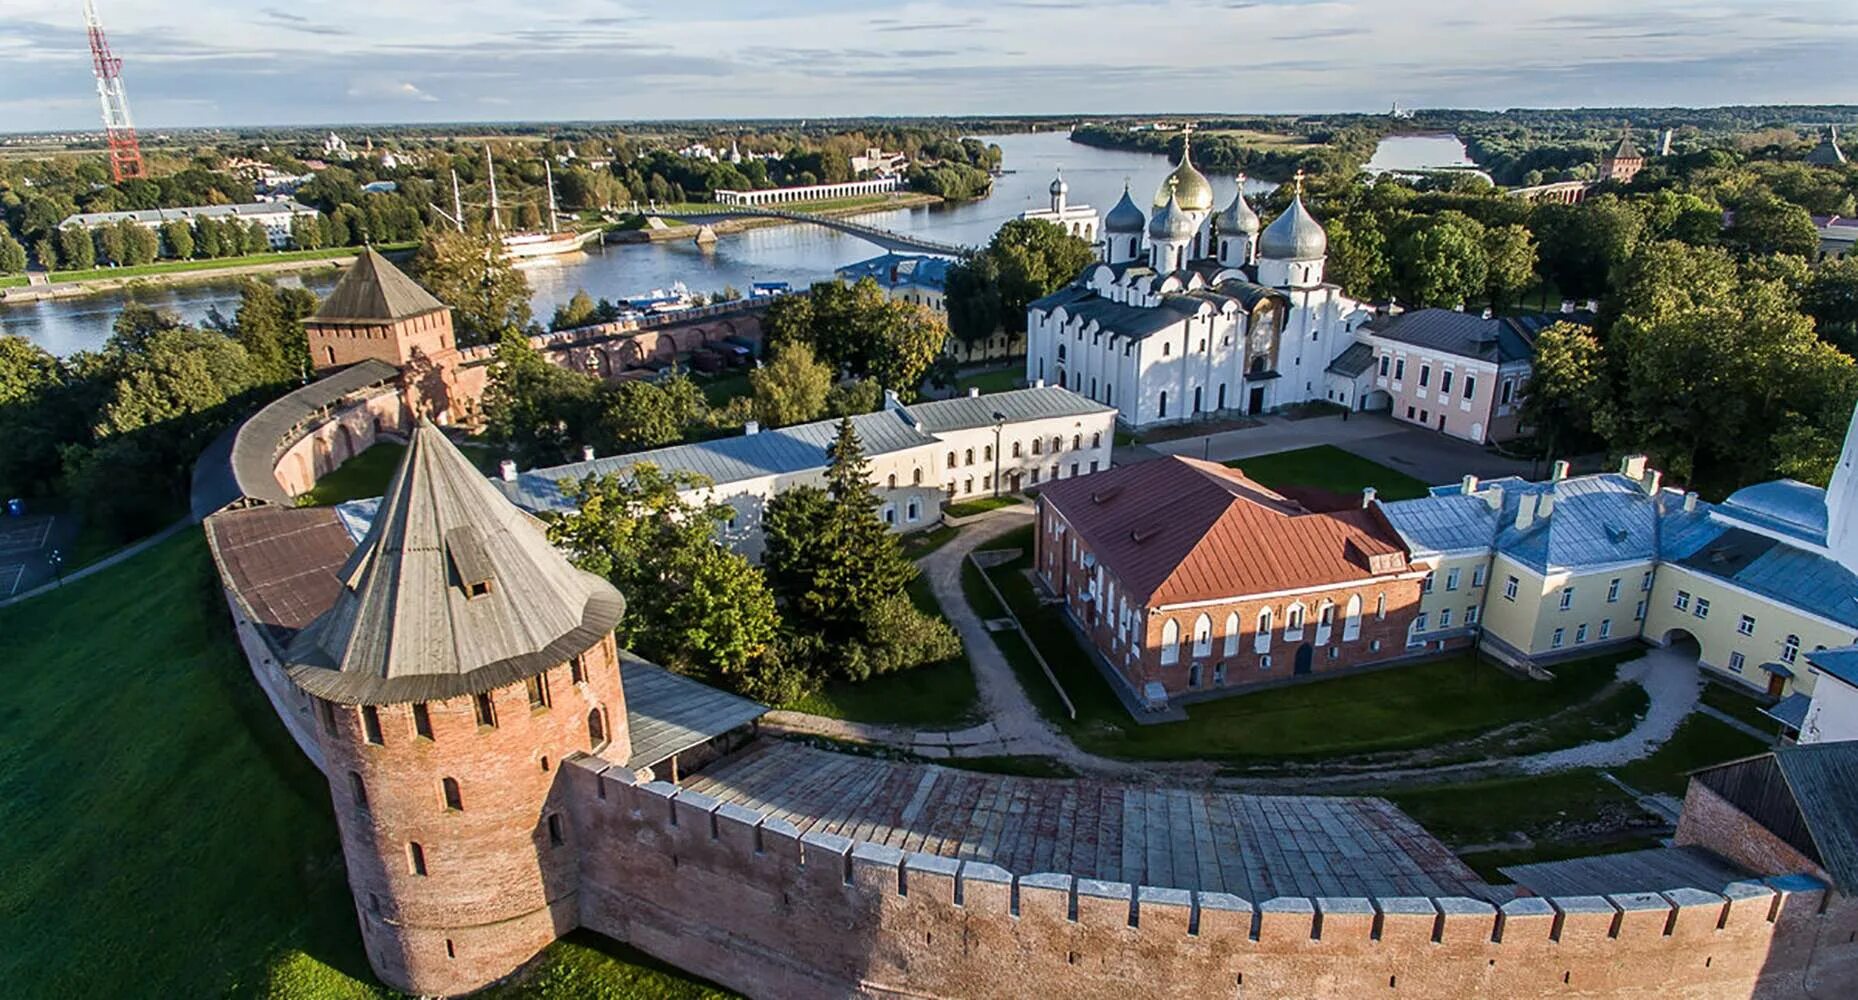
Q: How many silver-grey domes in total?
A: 5